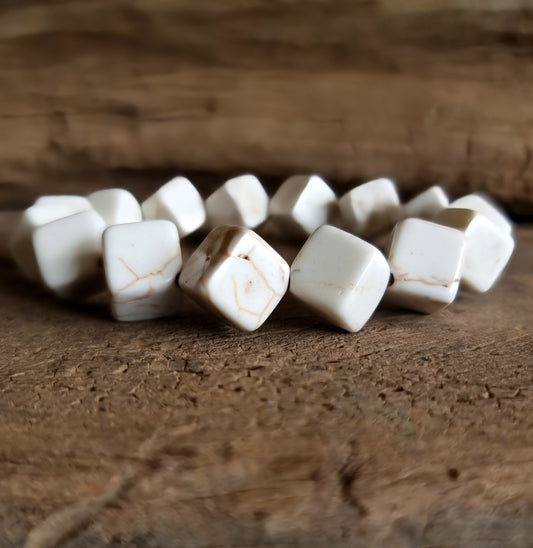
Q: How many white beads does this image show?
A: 14